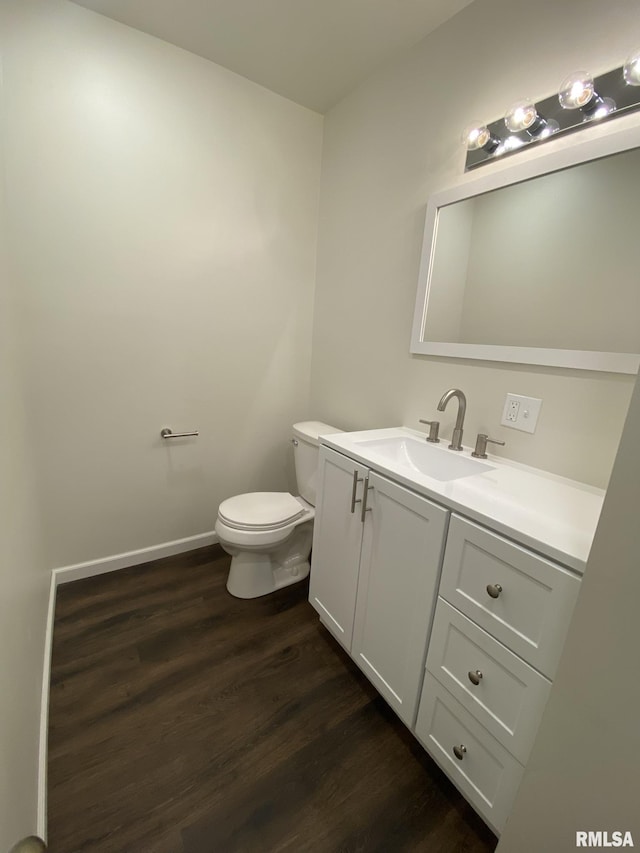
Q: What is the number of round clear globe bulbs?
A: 4